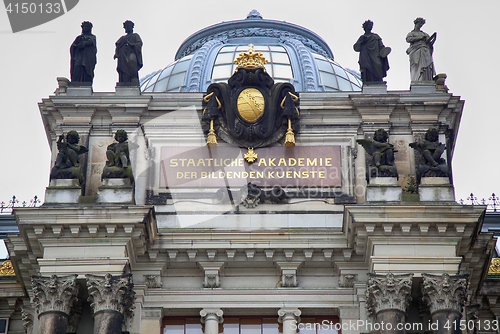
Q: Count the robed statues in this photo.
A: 4